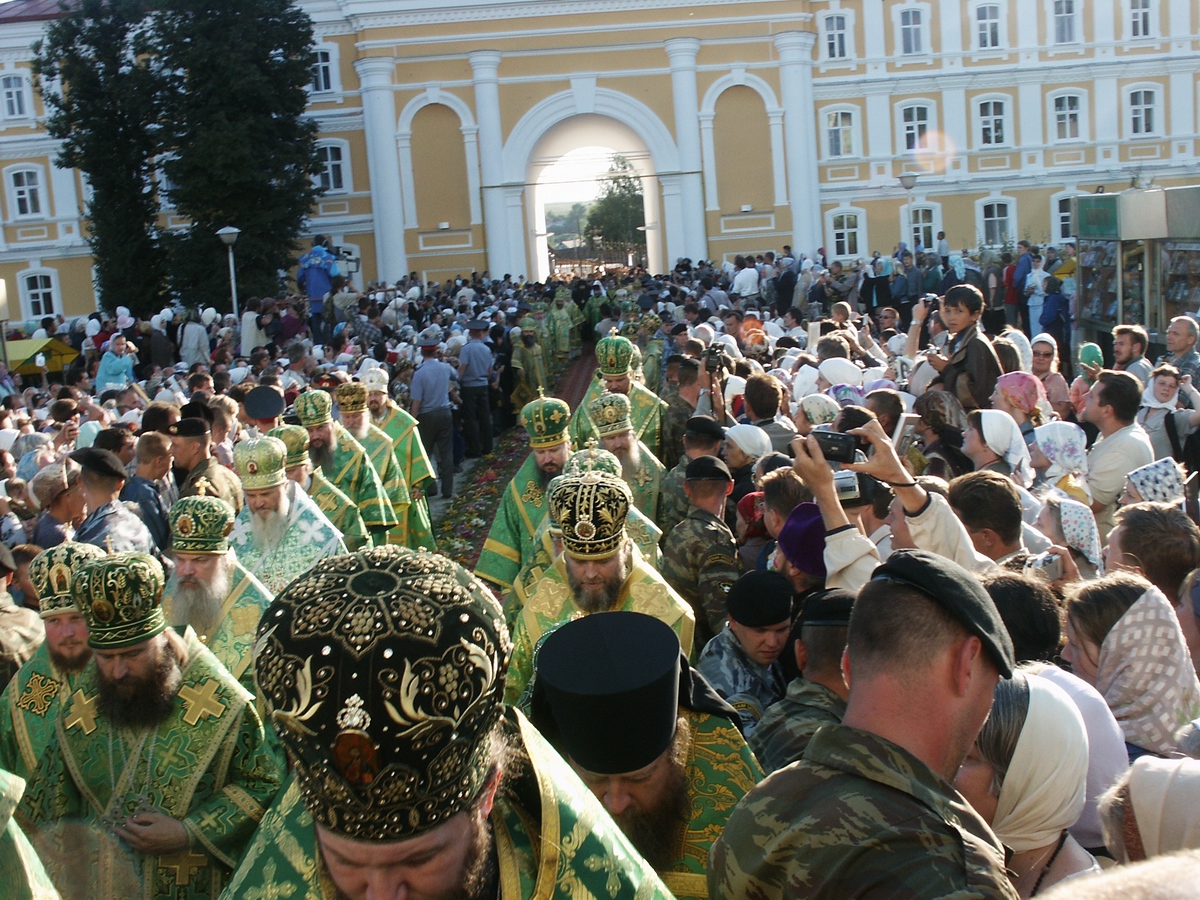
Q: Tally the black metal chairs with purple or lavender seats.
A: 0